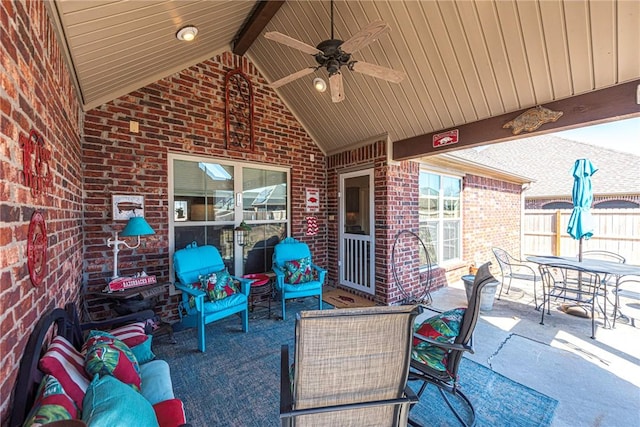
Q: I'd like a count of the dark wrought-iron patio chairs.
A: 4